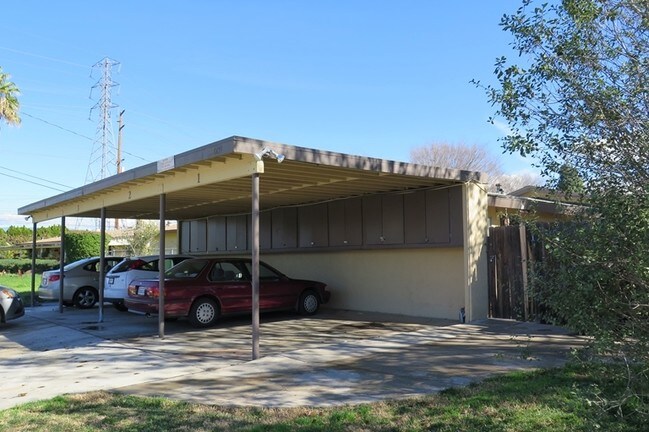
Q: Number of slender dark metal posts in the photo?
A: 5